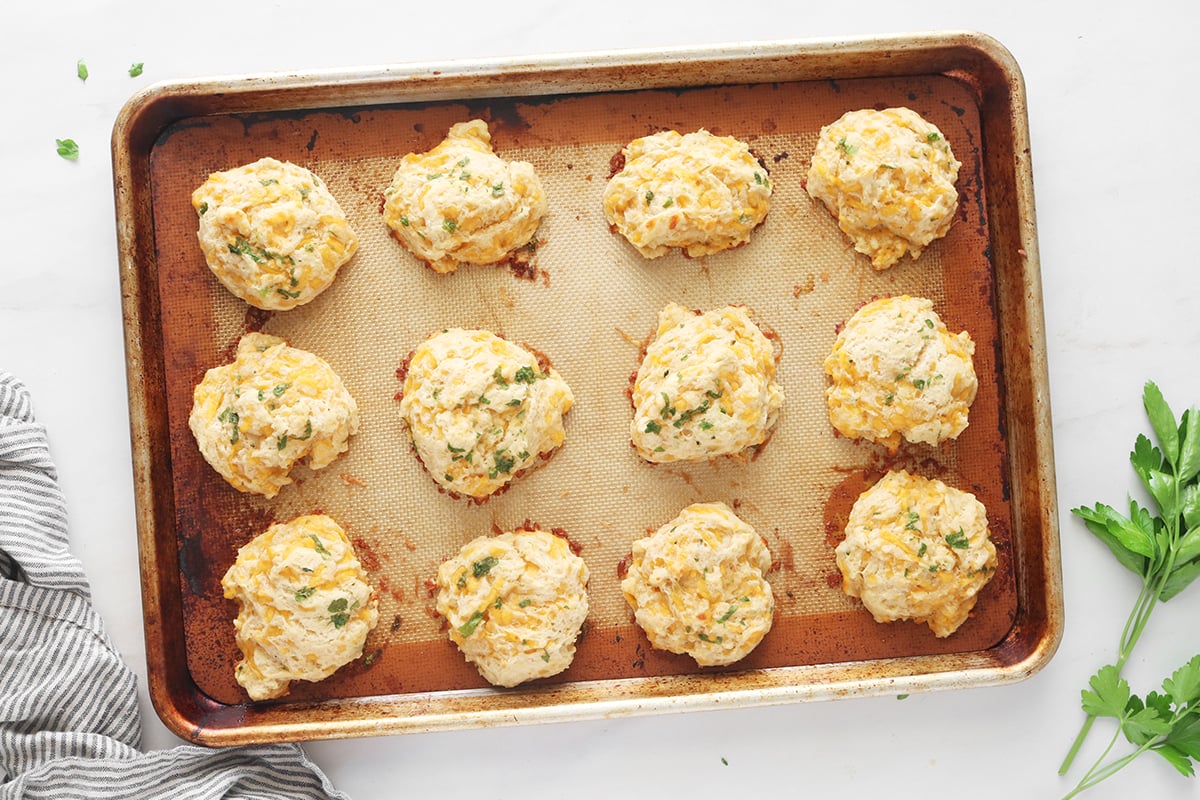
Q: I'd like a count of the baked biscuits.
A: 12